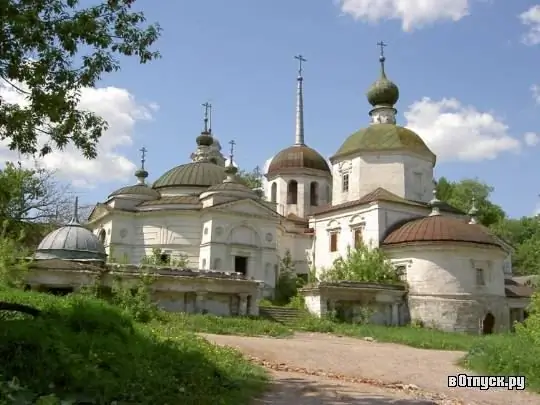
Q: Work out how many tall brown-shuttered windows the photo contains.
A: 2